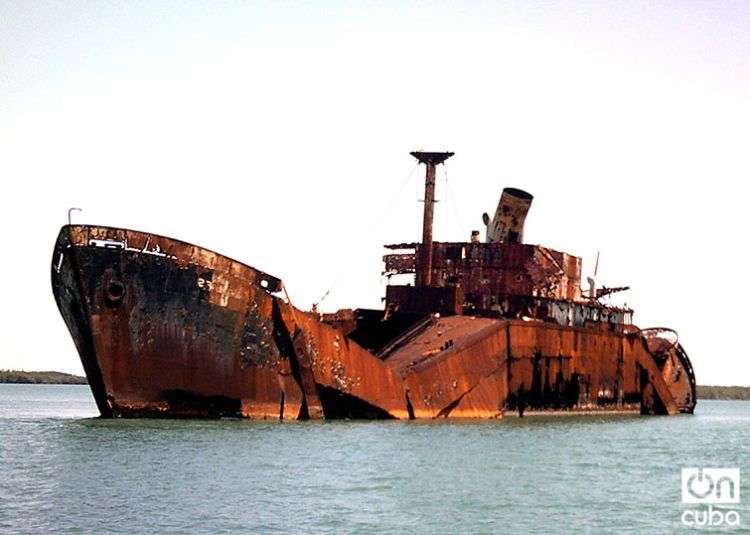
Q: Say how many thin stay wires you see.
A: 2